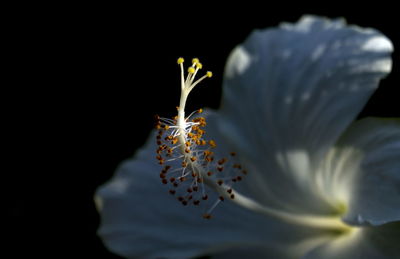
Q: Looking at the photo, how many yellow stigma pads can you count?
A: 5